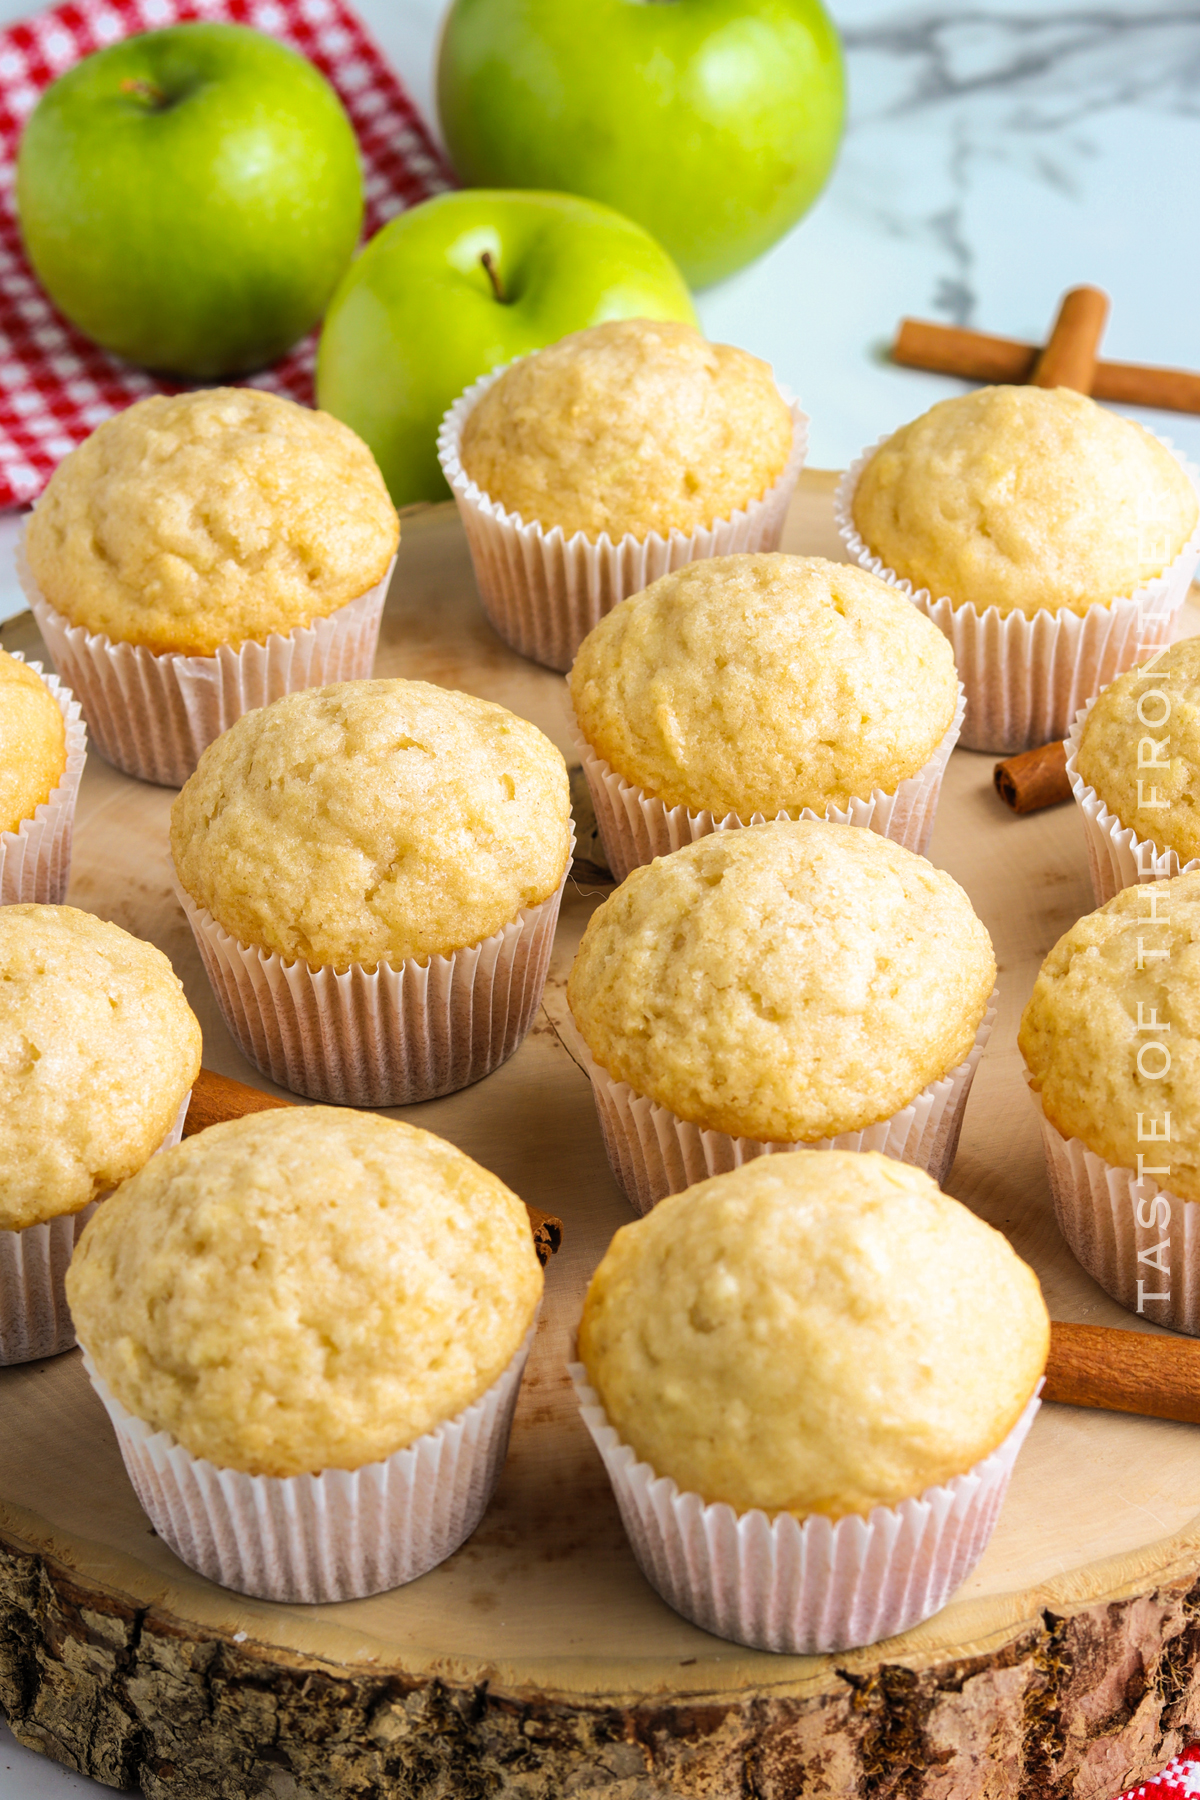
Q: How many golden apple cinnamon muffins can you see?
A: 12